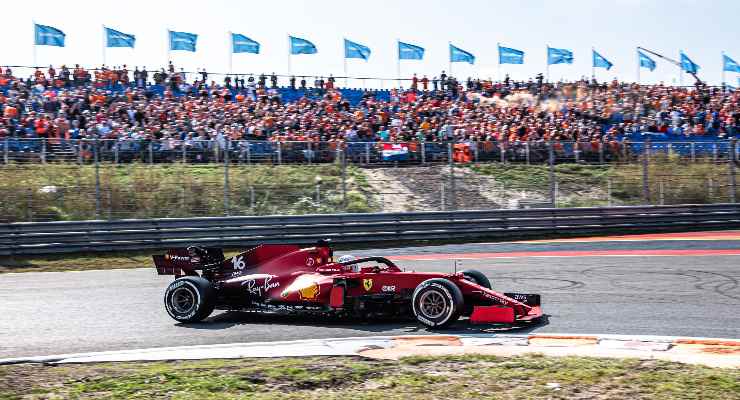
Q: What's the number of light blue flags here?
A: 14